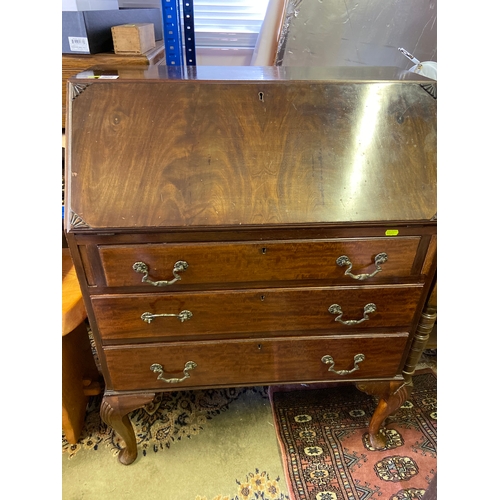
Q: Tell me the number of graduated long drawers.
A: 3